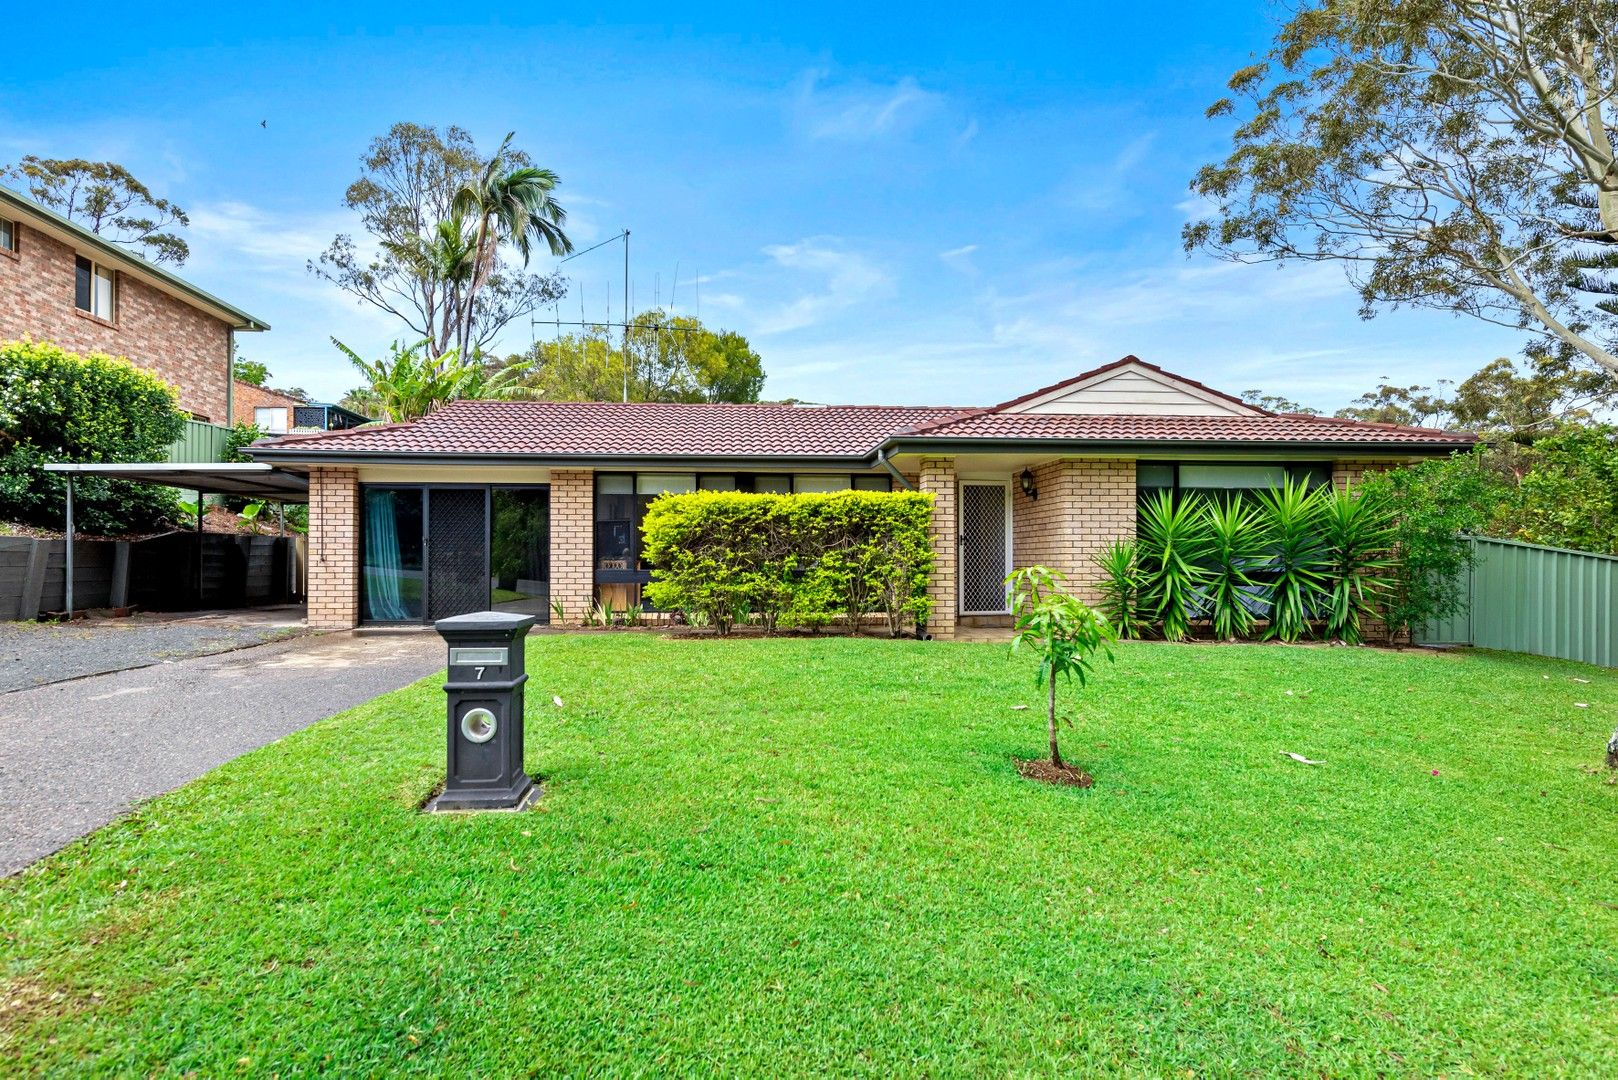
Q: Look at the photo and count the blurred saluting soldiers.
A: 0